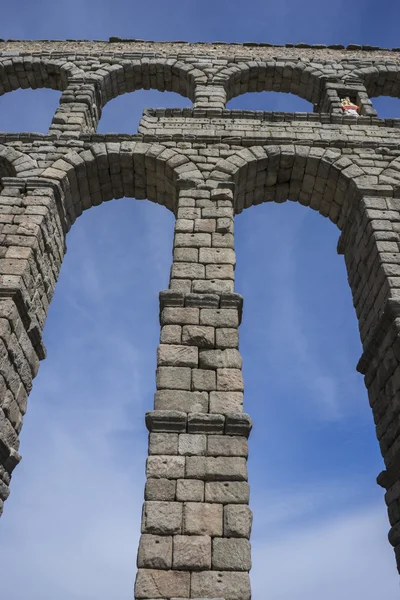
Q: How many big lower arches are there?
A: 2